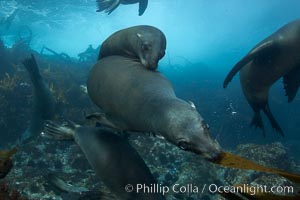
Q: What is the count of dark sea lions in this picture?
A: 6